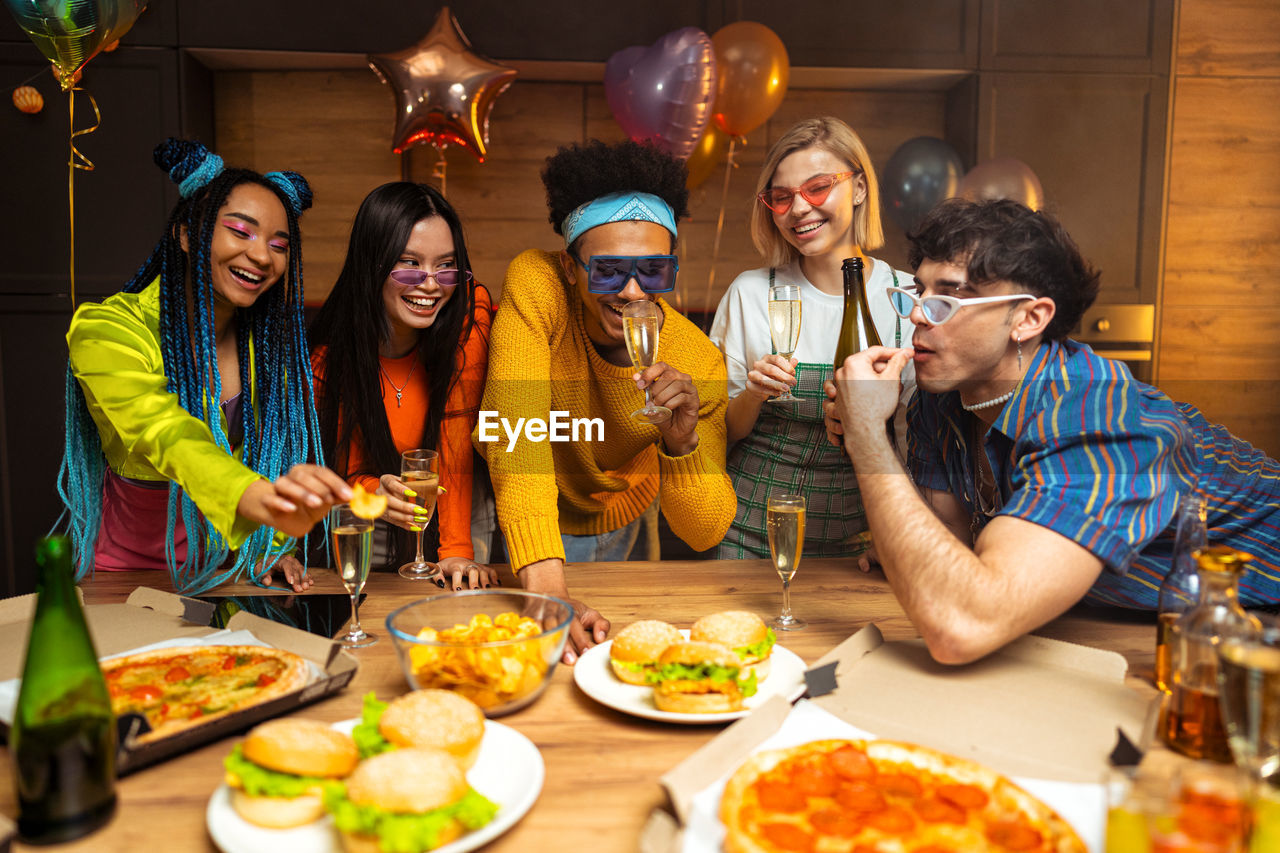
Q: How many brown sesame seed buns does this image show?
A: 6